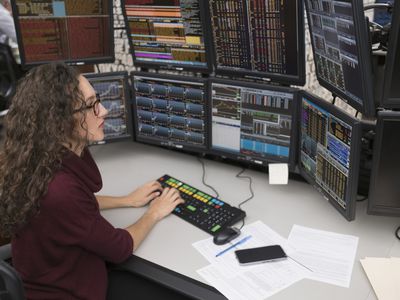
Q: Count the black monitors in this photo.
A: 10